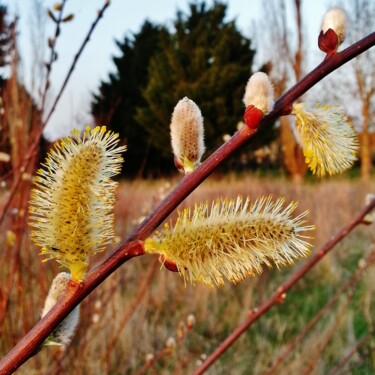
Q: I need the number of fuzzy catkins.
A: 7